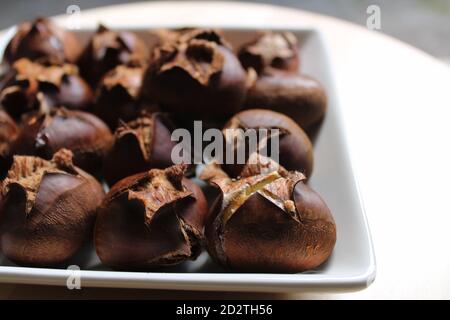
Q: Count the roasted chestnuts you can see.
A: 15